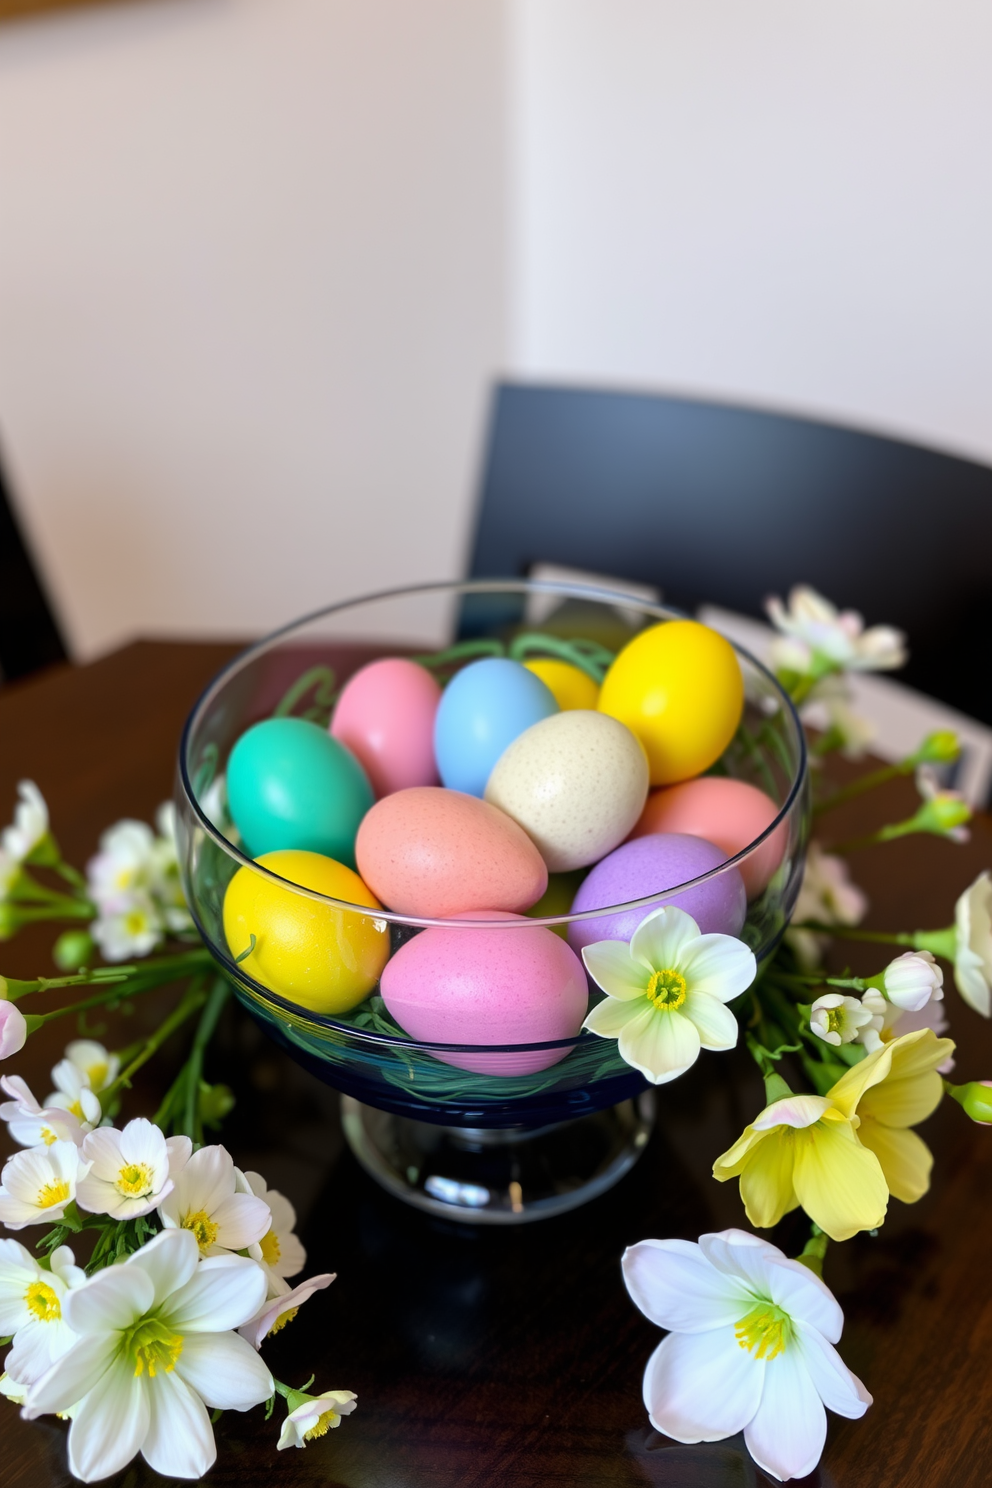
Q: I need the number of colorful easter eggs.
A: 11